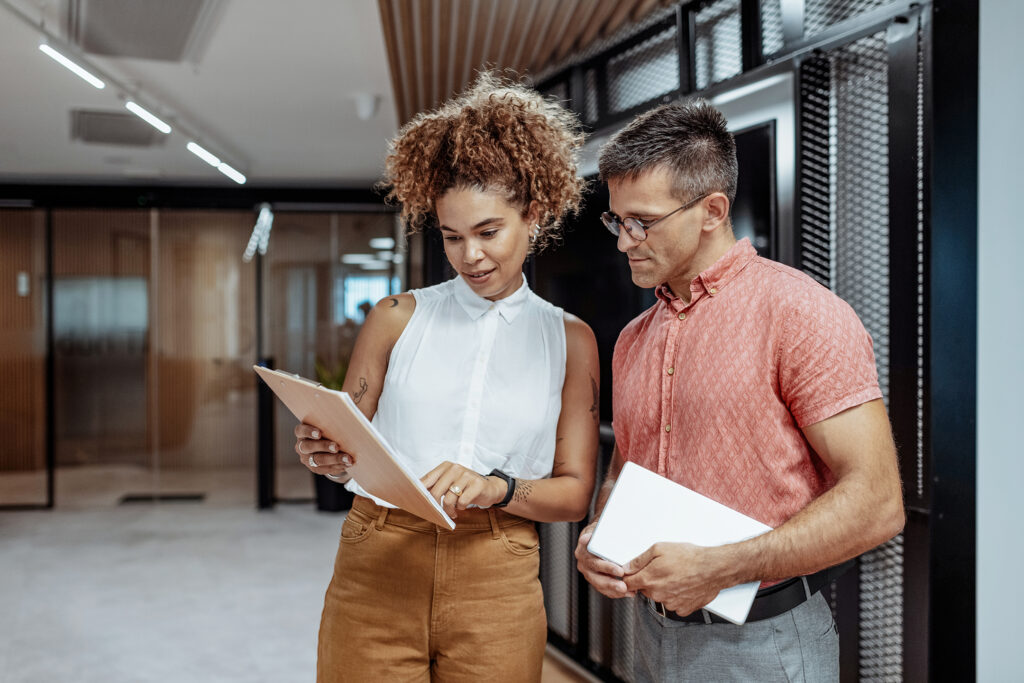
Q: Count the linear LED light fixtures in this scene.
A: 4